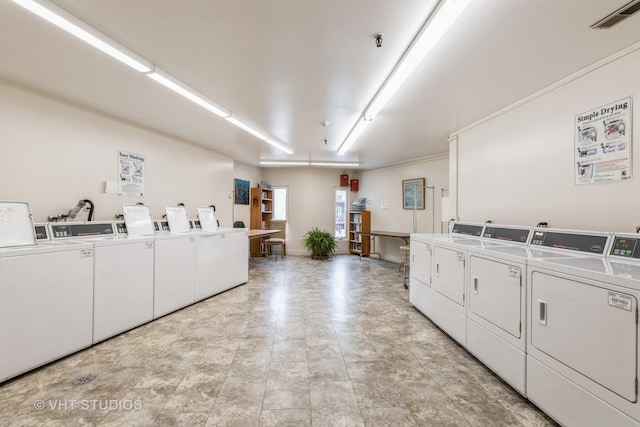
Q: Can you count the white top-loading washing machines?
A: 5